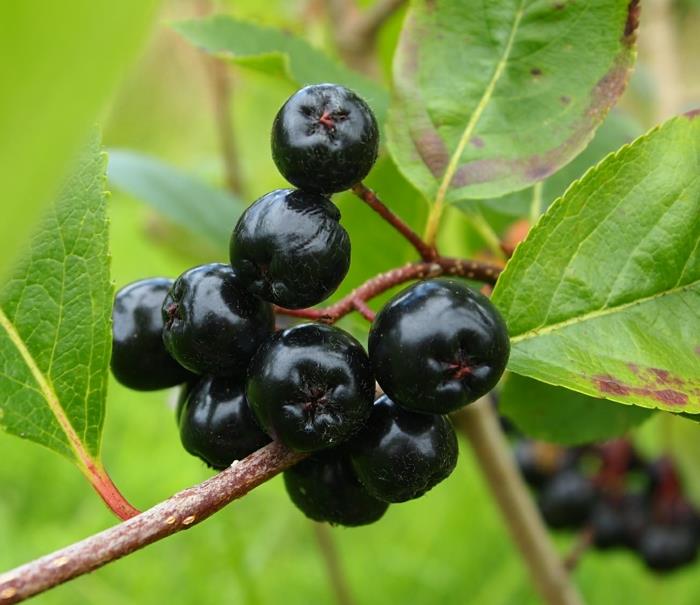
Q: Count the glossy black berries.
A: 9